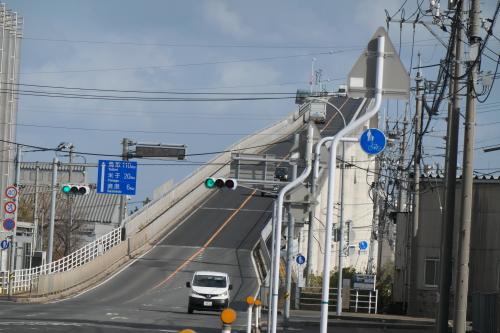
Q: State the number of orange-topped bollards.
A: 4